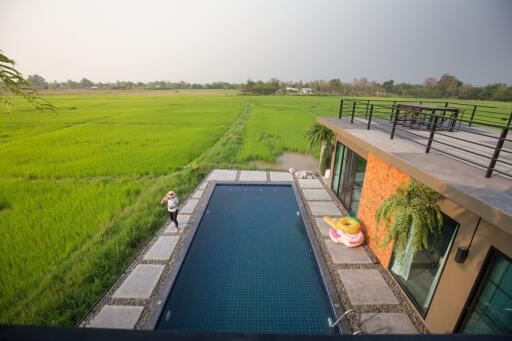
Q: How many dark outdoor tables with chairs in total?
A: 1